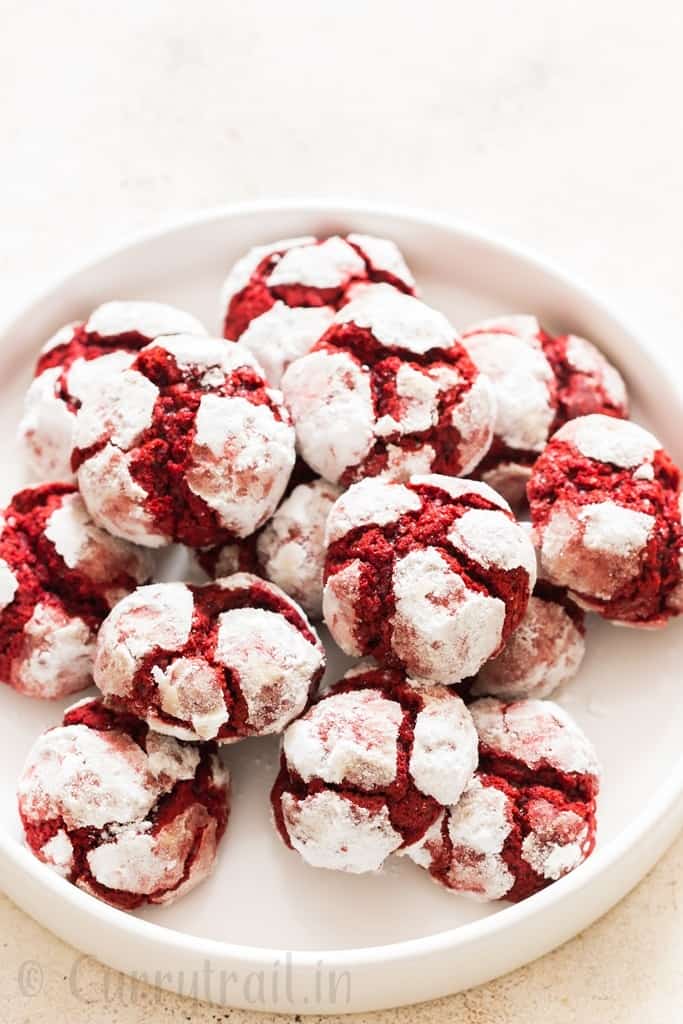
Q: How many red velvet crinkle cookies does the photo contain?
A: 14